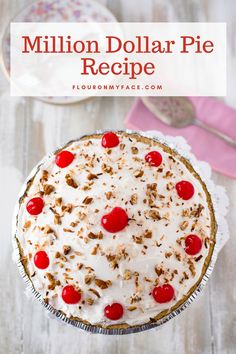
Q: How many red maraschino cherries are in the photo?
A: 11